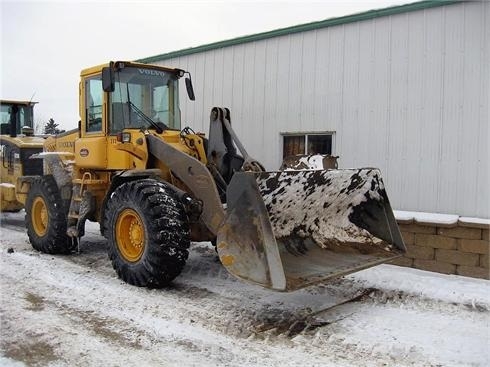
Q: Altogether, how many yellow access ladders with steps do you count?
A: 1